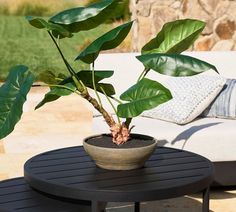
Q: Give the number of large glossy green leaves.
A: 8